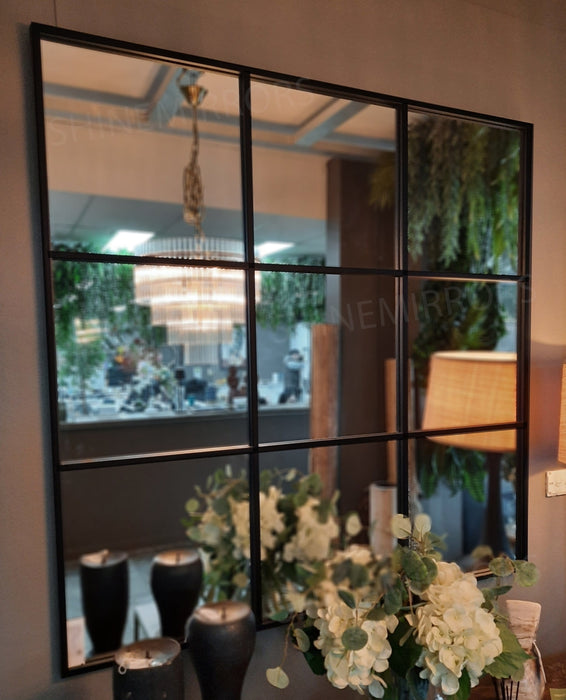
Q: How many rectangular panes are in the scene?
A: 9